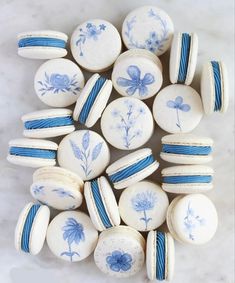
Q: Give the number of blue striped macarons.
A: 12